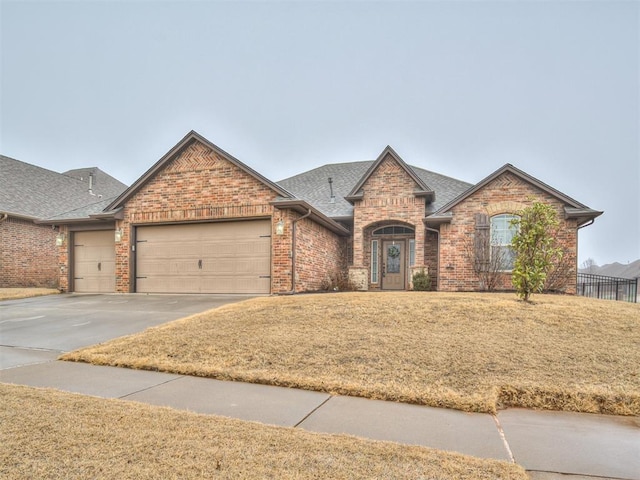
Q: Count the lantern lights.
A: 3